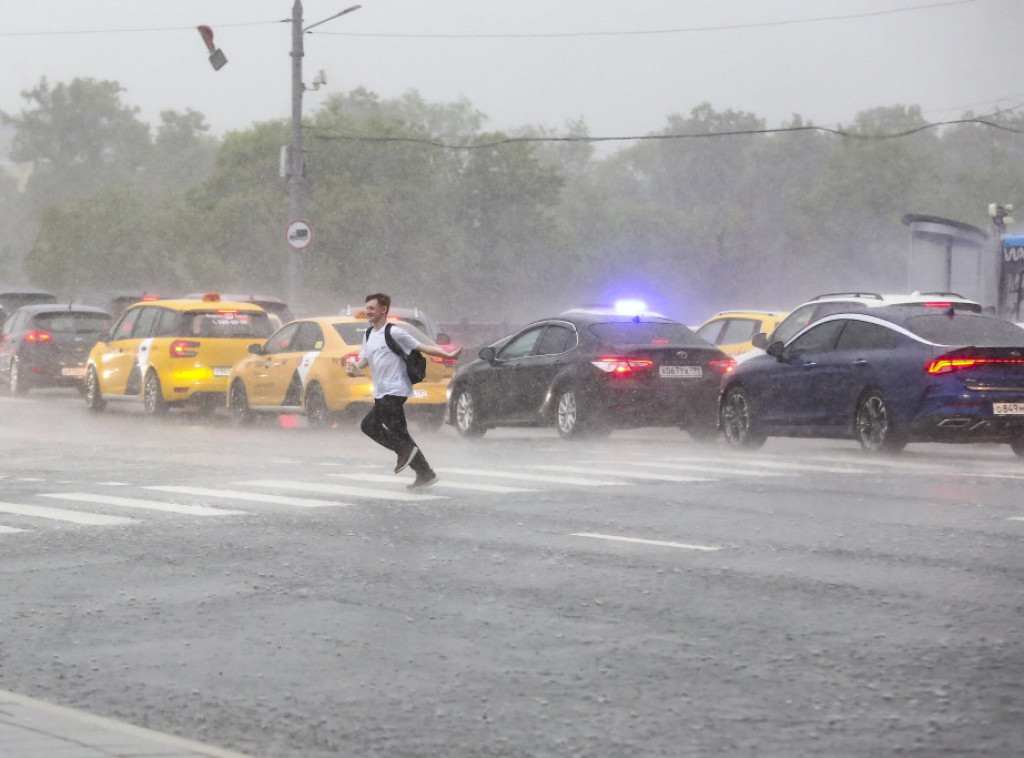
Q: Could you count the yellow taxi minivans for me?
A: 1